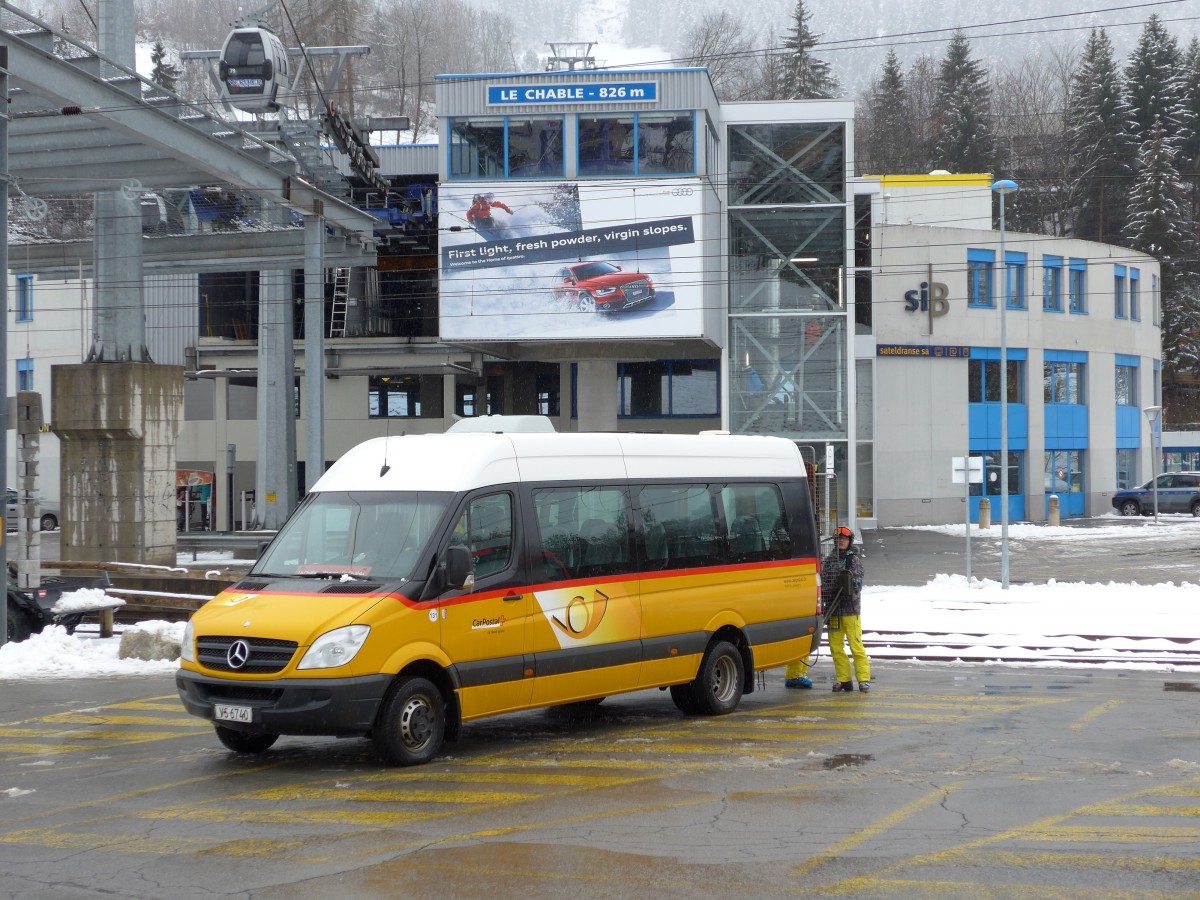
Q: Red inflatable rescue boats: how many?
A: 0